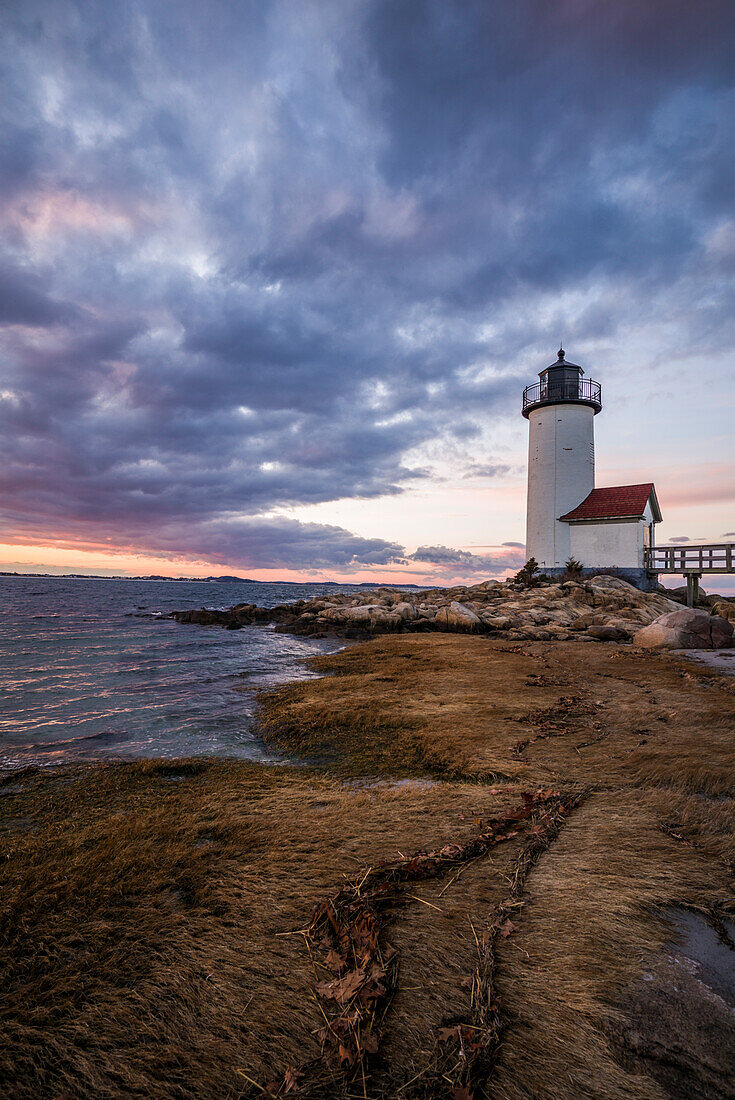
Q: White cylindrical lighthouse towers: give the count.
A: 1